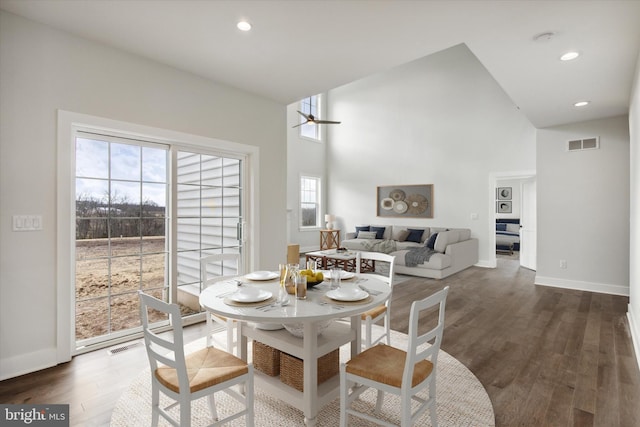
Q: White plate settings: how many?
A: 4